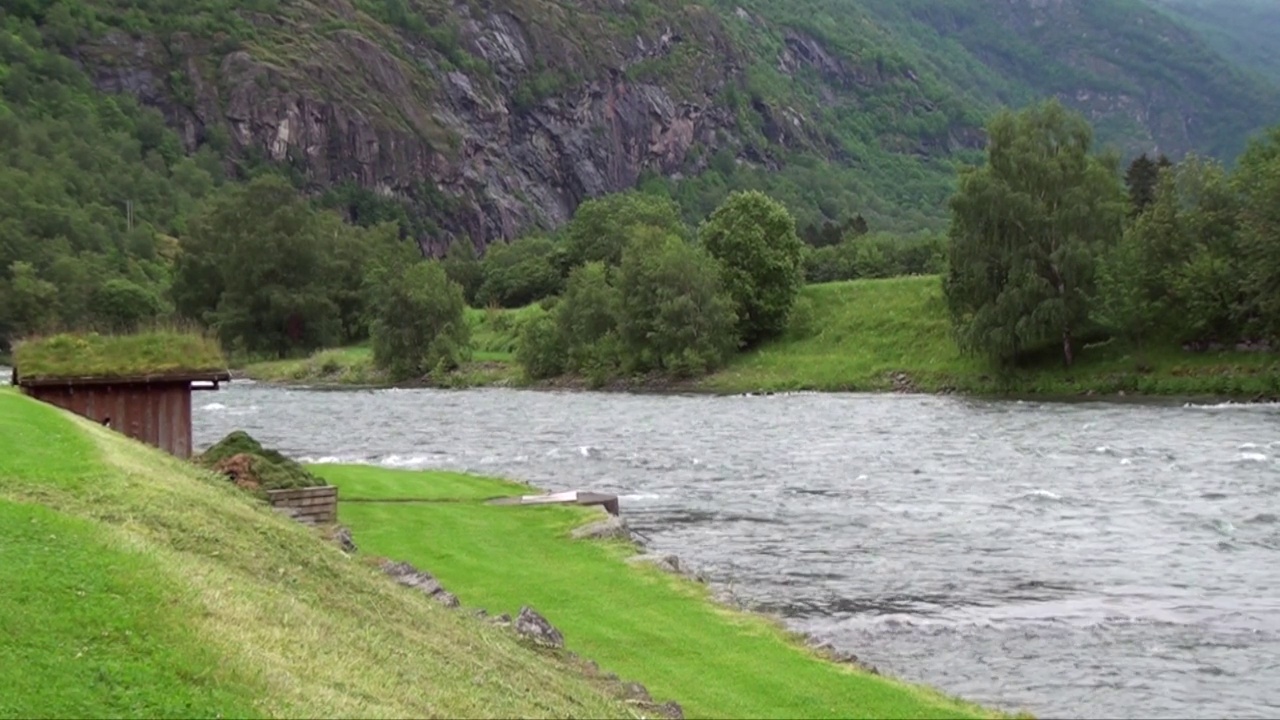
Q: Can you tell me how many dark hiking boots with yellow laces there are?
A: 0